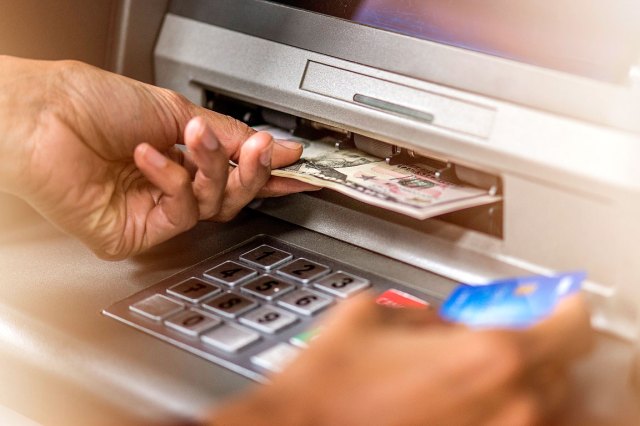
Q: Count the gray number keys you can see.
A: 10